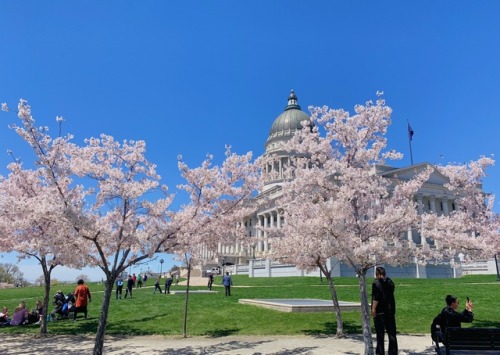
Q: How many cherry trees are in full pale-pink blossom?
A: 5